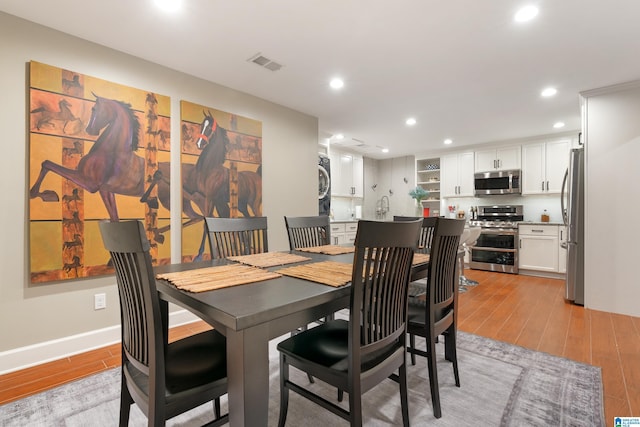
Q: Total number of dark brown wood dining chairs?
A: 6